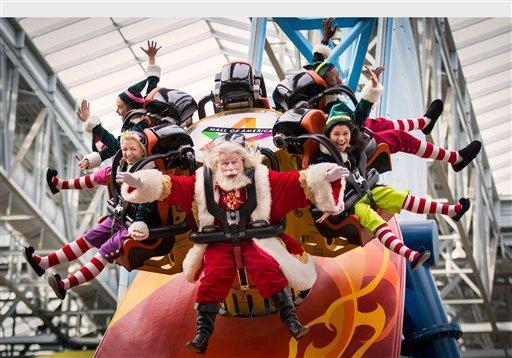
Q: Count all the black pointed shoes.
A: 7